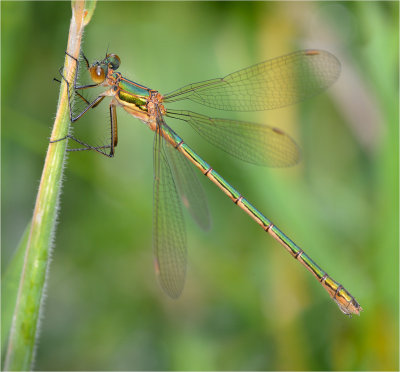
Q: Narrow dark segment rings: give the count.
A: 7